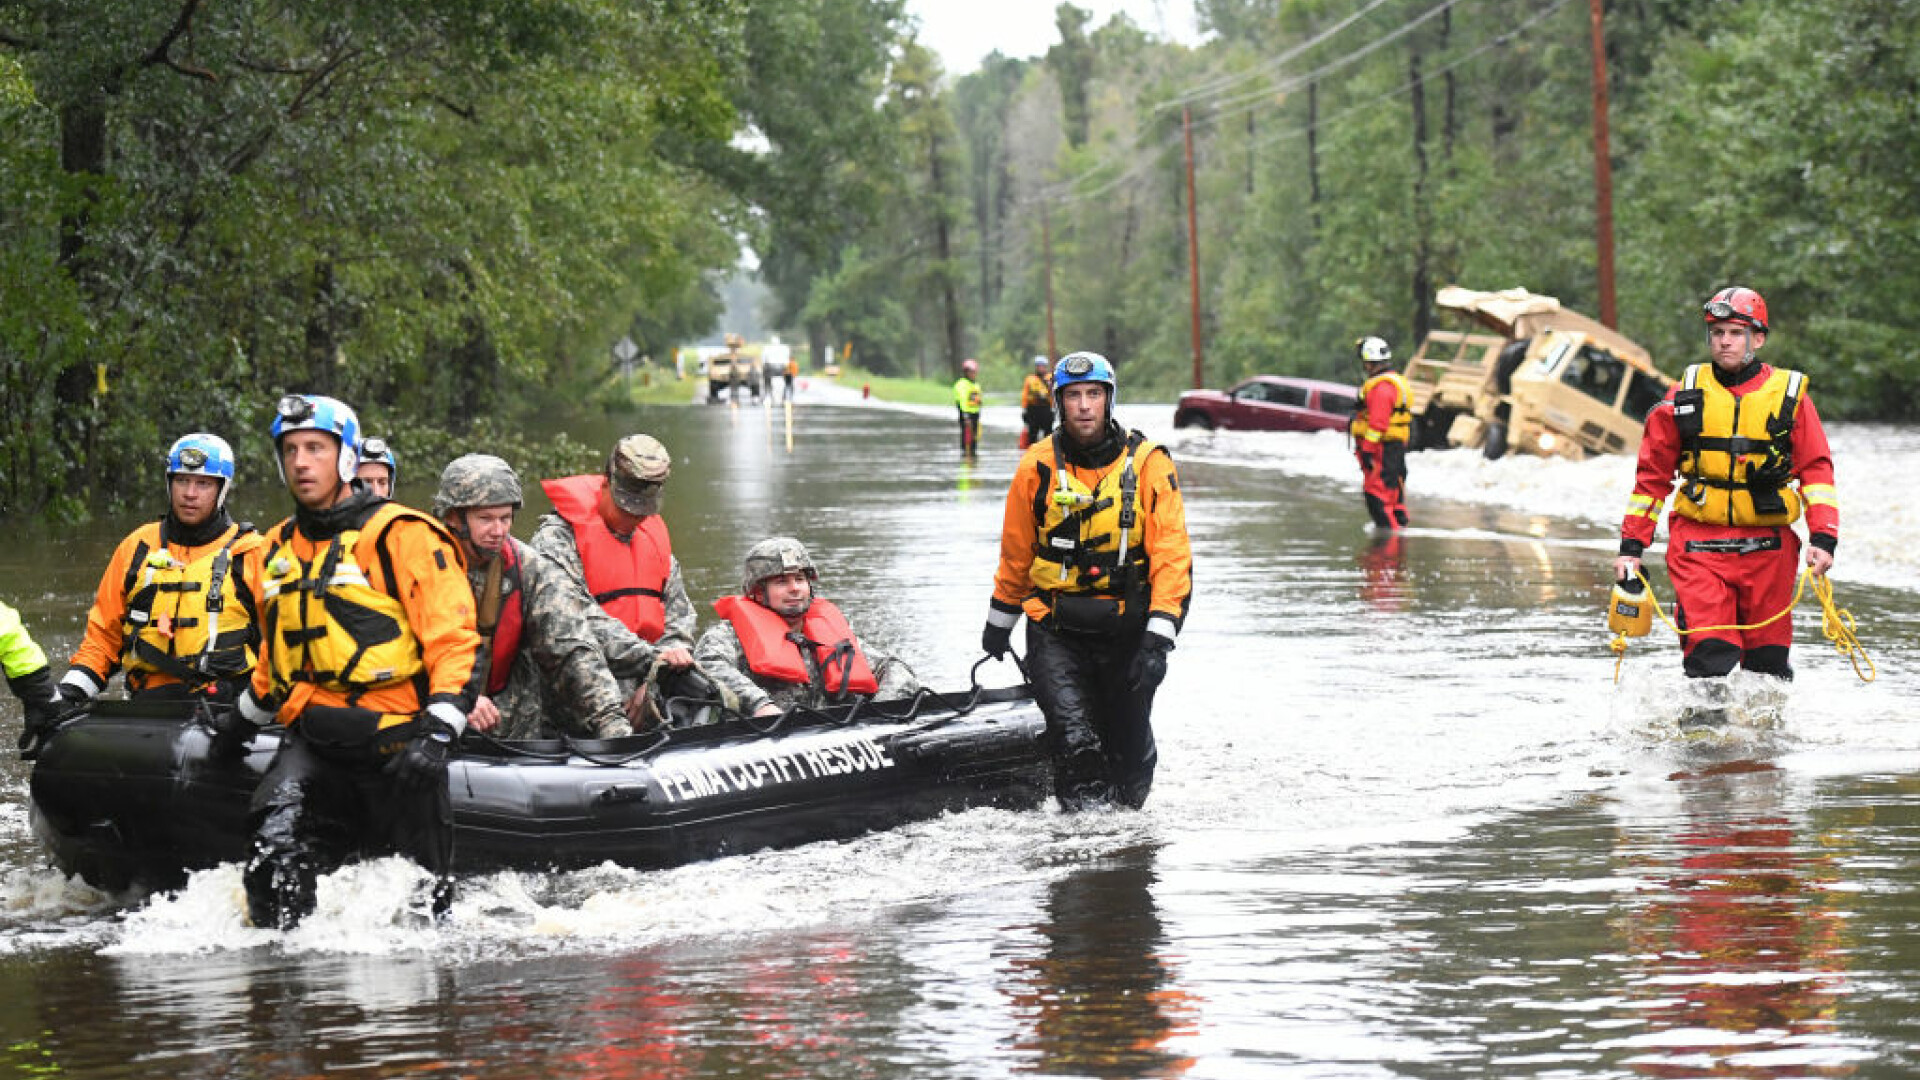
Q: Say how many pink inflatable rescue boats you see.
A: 0